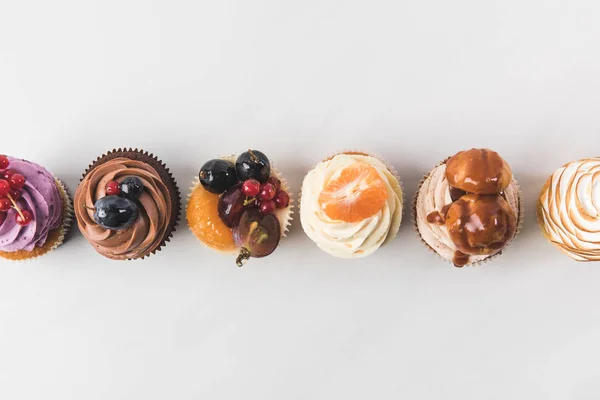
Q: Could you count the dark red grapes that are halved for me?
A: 1